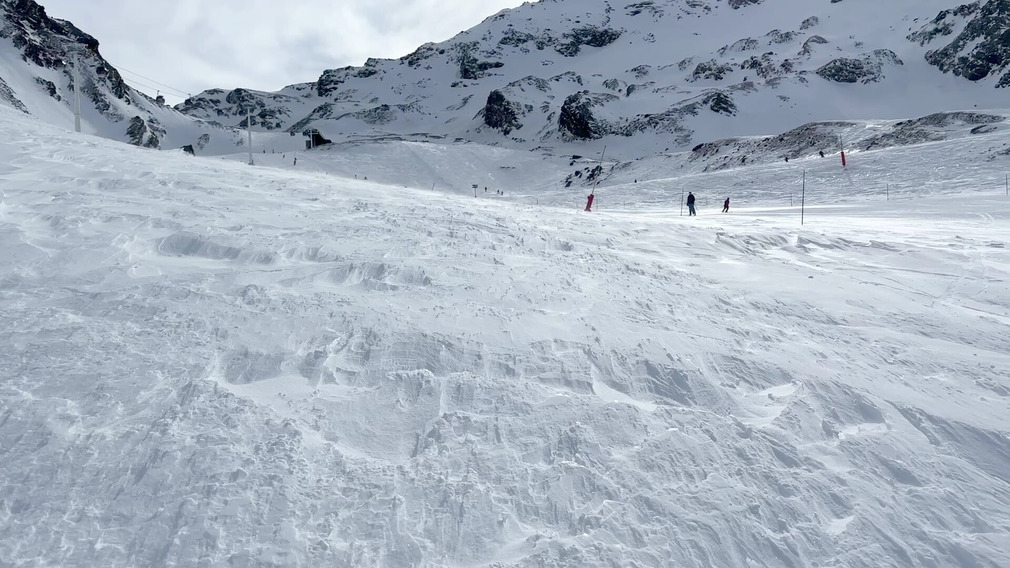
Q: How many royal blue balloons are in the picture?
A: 0